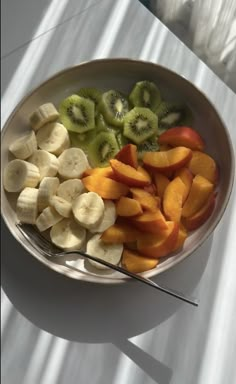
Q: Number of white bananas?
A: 15